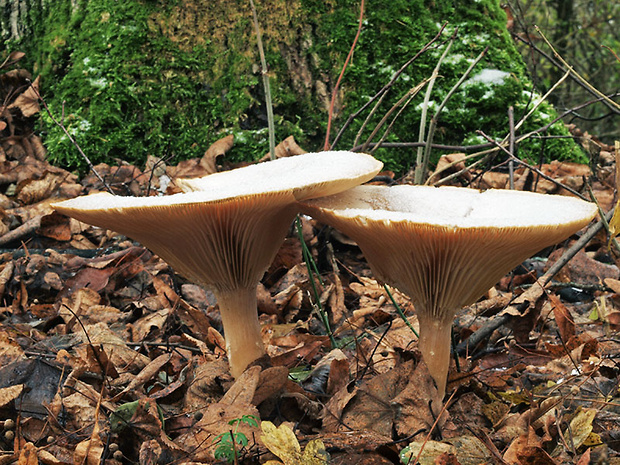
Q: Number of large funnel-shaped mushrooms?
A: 2